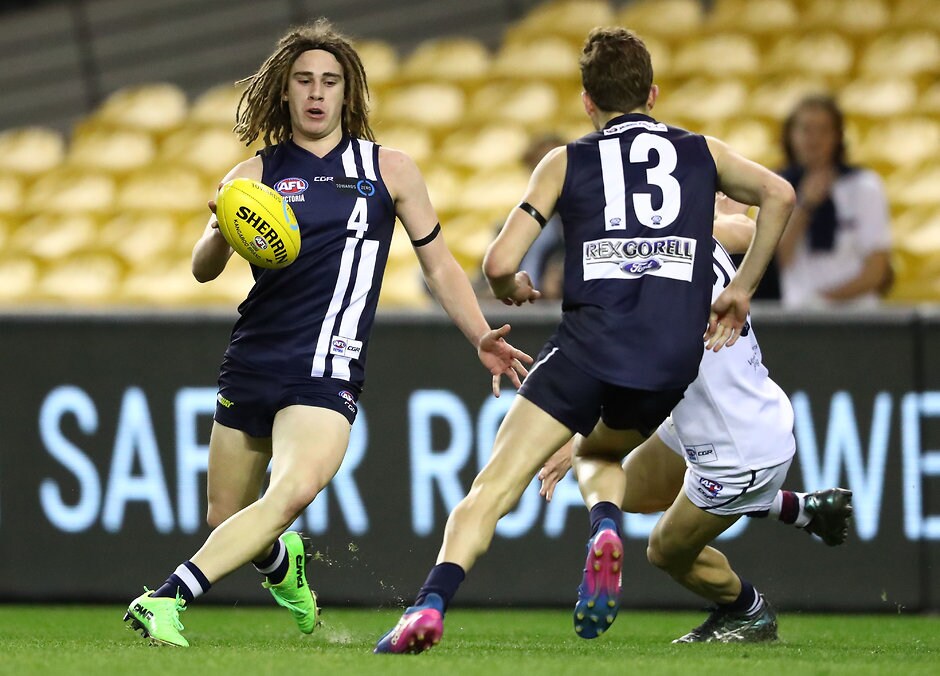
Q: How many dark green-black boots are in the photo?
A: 2